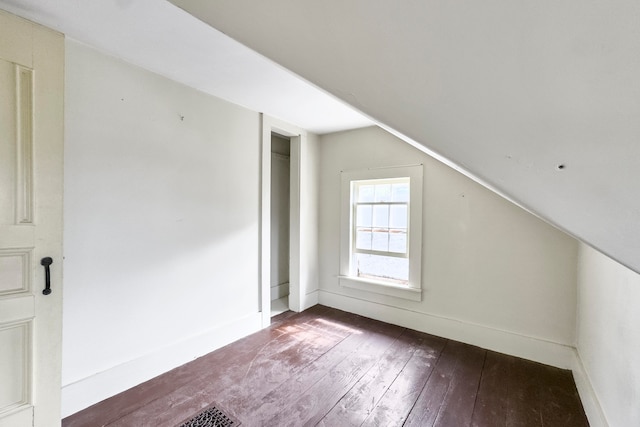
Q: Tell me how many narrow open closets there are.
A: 1